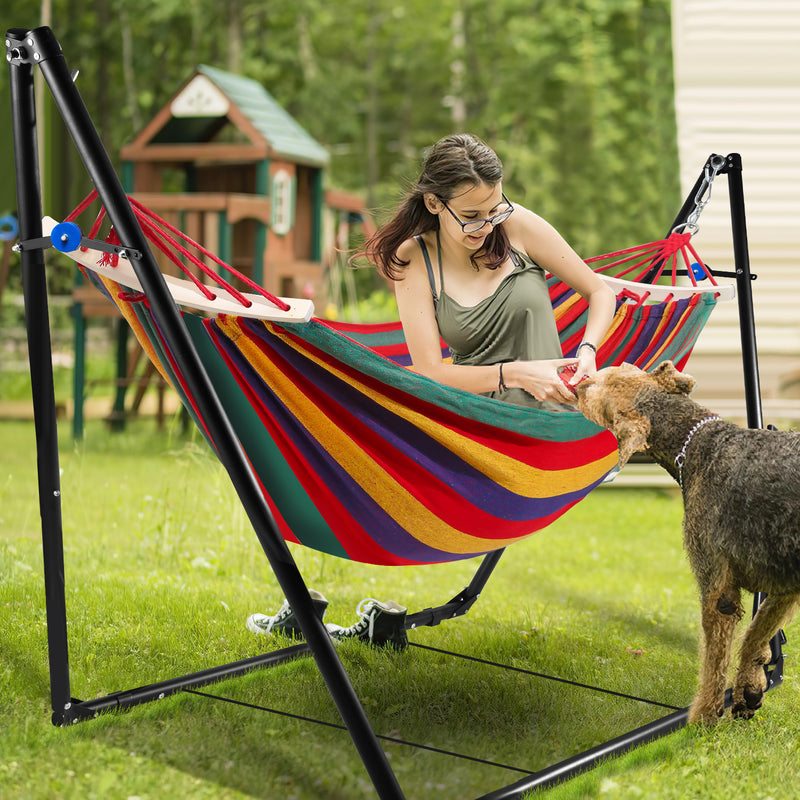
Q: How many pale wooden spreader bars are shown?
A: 2